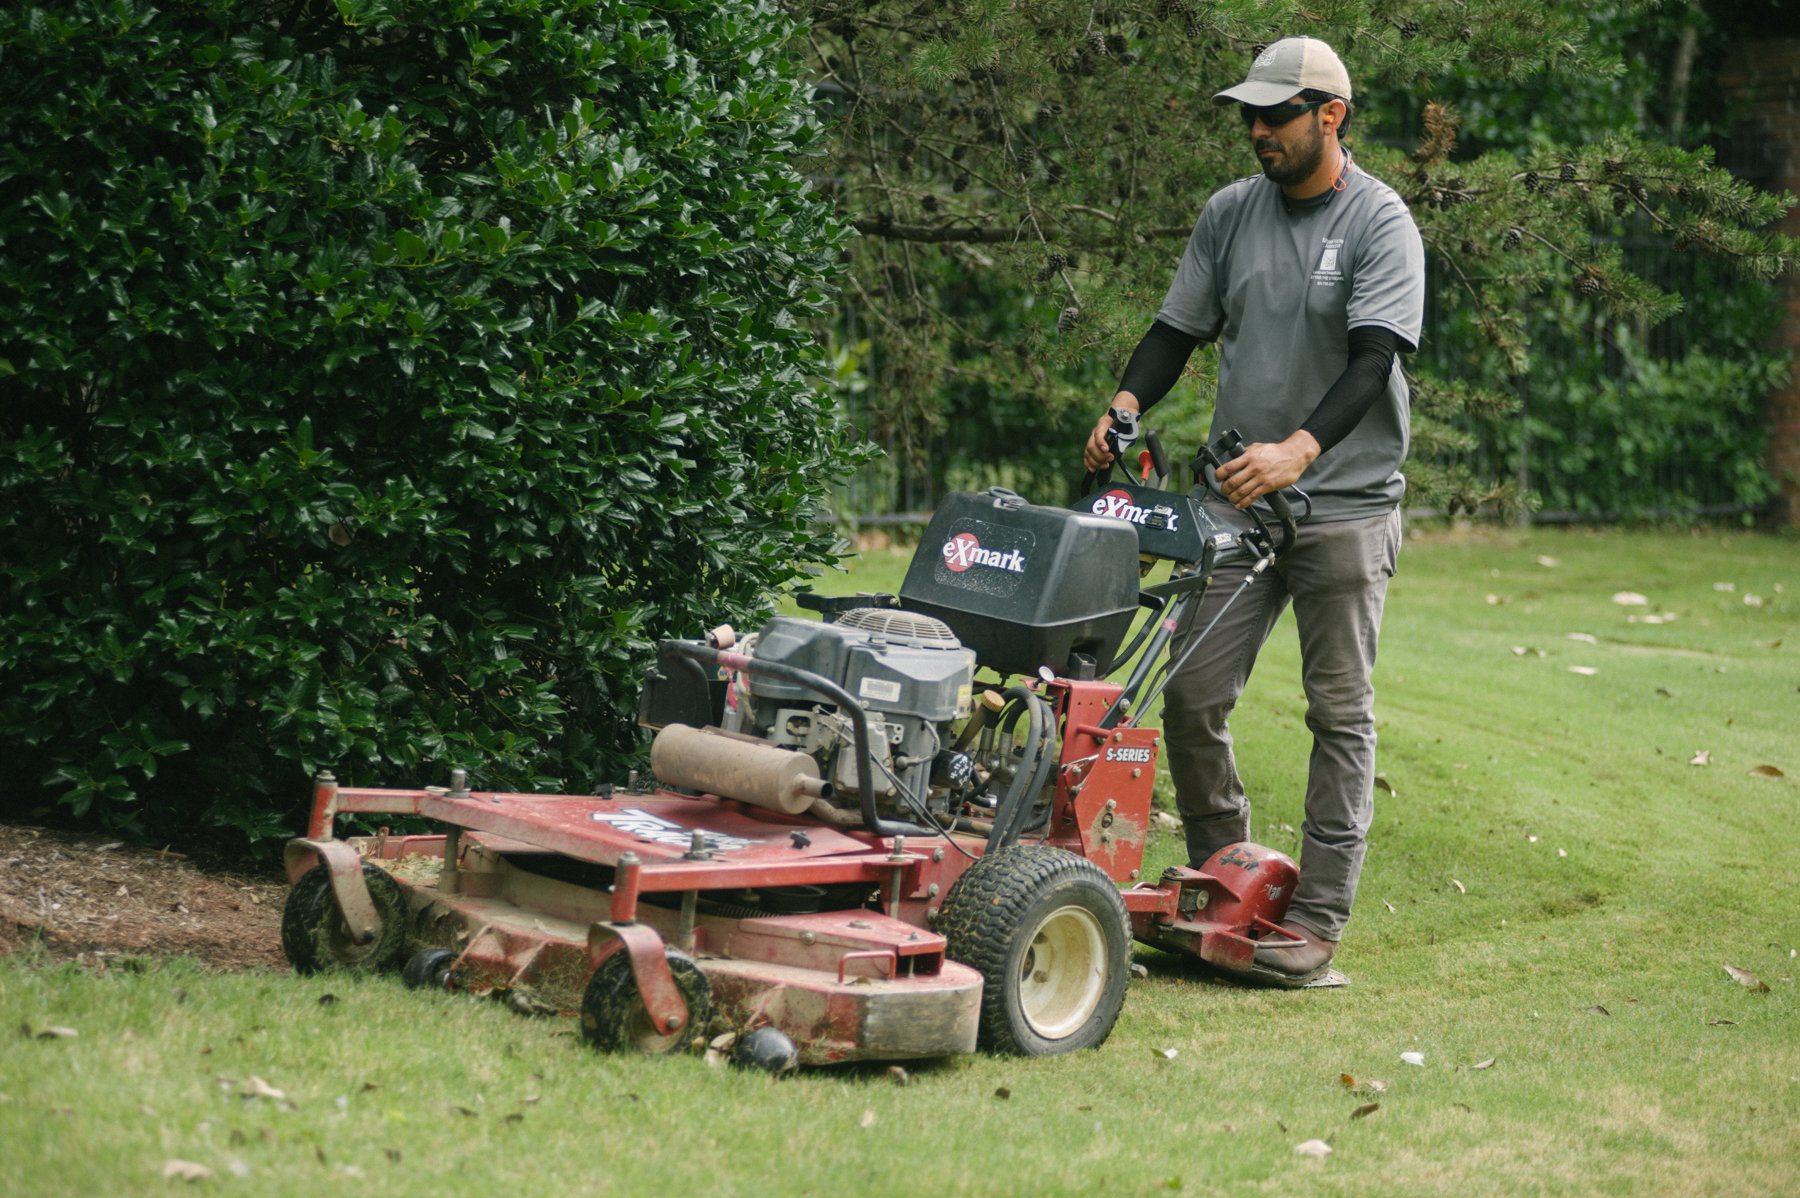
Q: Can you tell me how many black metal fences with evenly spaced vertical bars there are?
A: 1